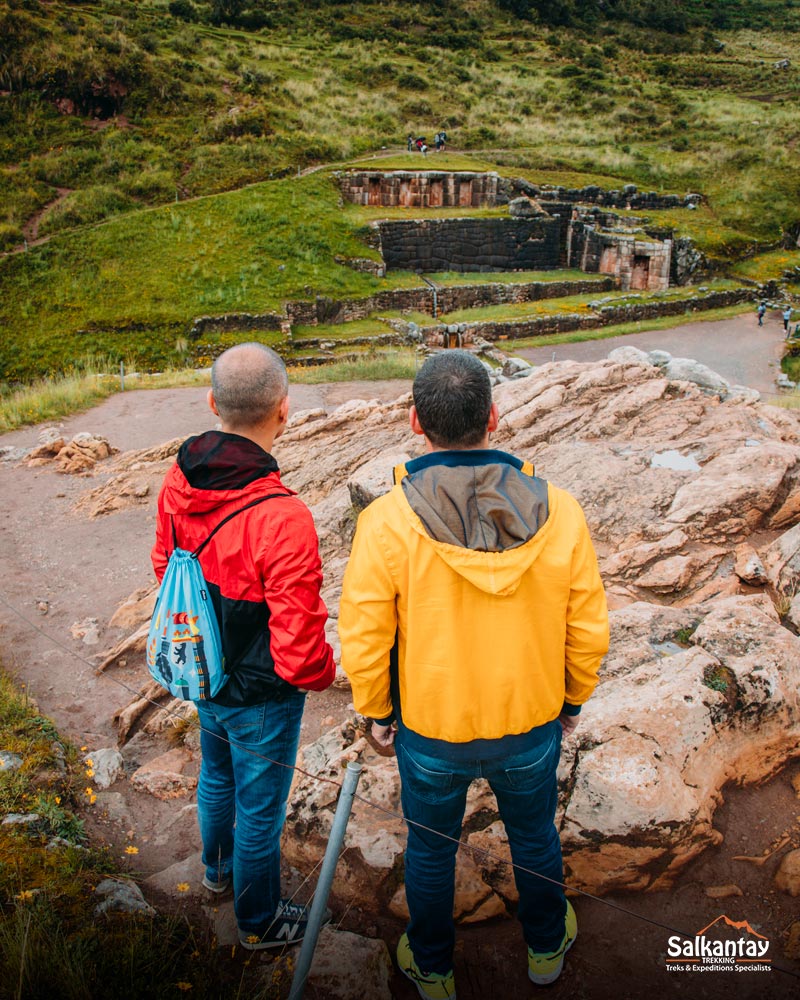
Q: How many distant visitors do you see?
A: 7